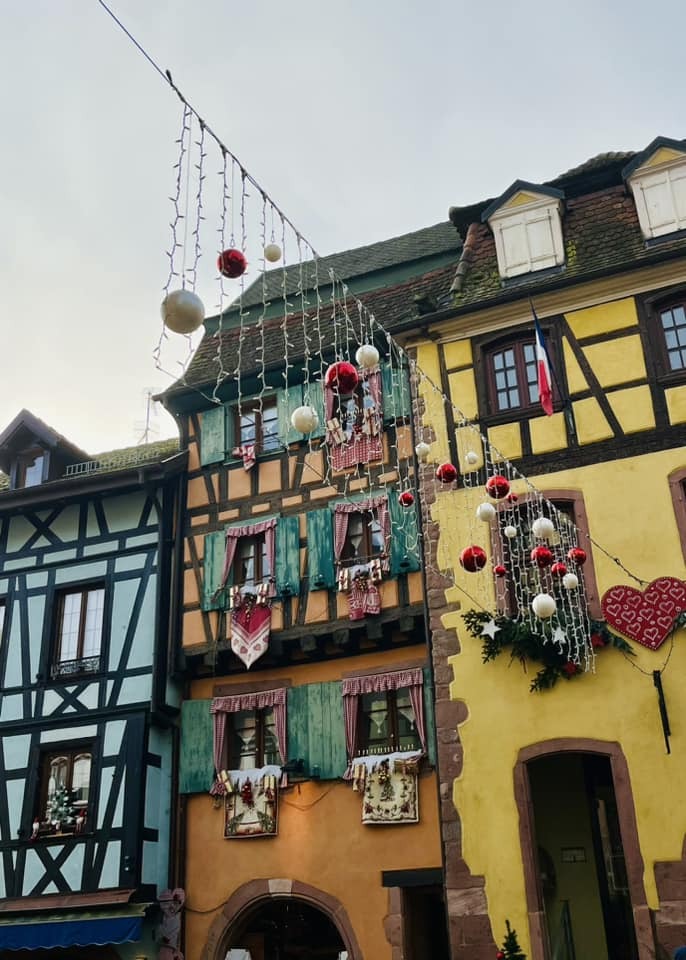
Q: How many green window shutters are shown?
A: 12